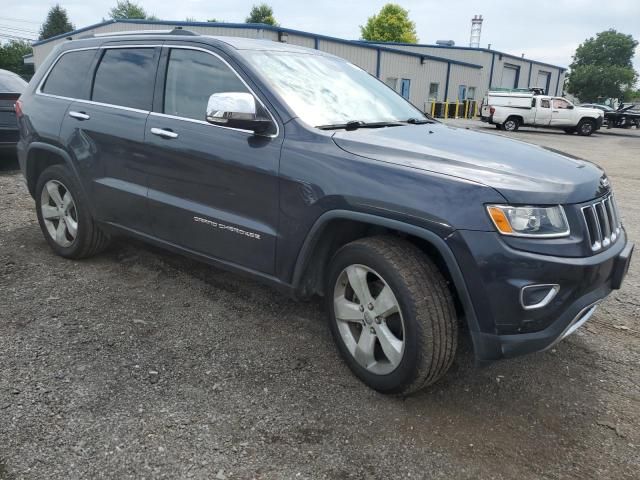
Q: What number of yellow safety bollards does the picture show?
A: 5